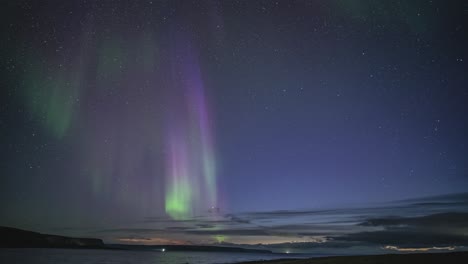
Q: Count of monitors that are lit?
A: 0